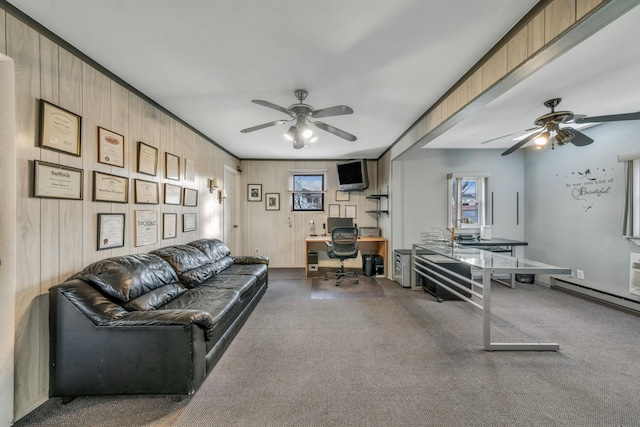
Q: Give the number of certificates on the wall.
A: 14